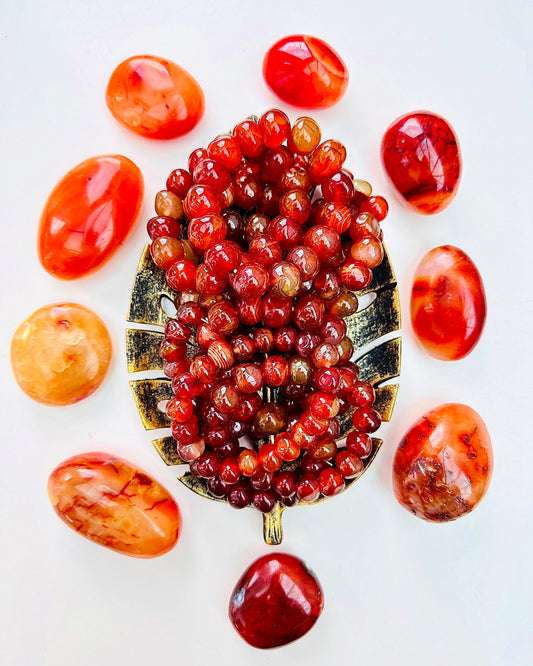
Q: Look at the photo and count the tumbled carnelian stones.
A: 9